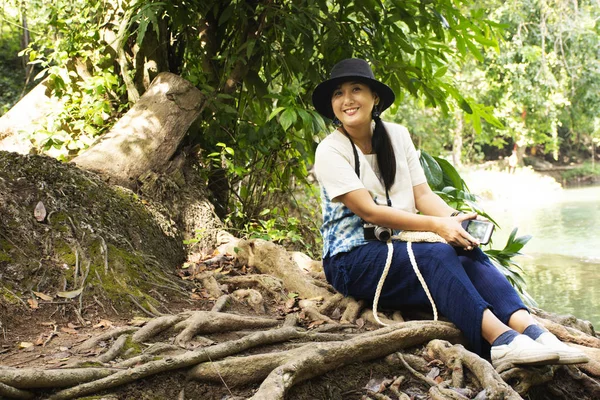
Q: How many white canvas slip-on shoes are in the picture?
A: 2